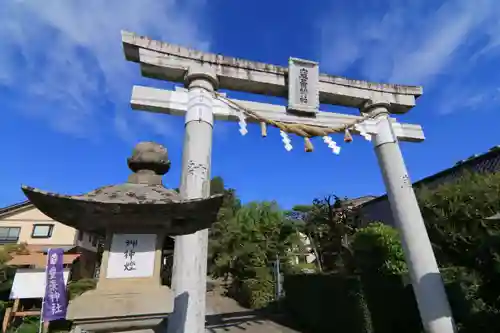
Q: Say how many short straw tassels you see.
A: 3